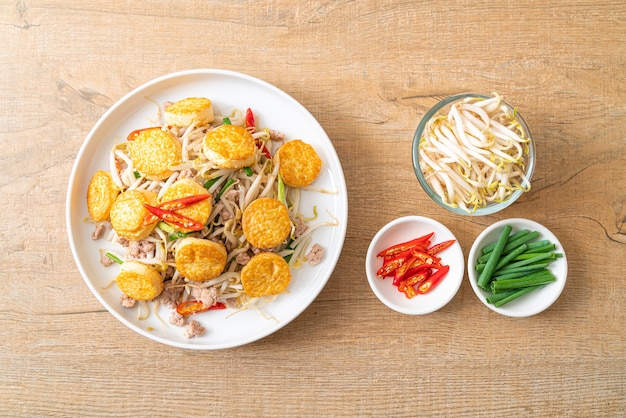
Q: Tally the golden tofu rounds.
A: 11